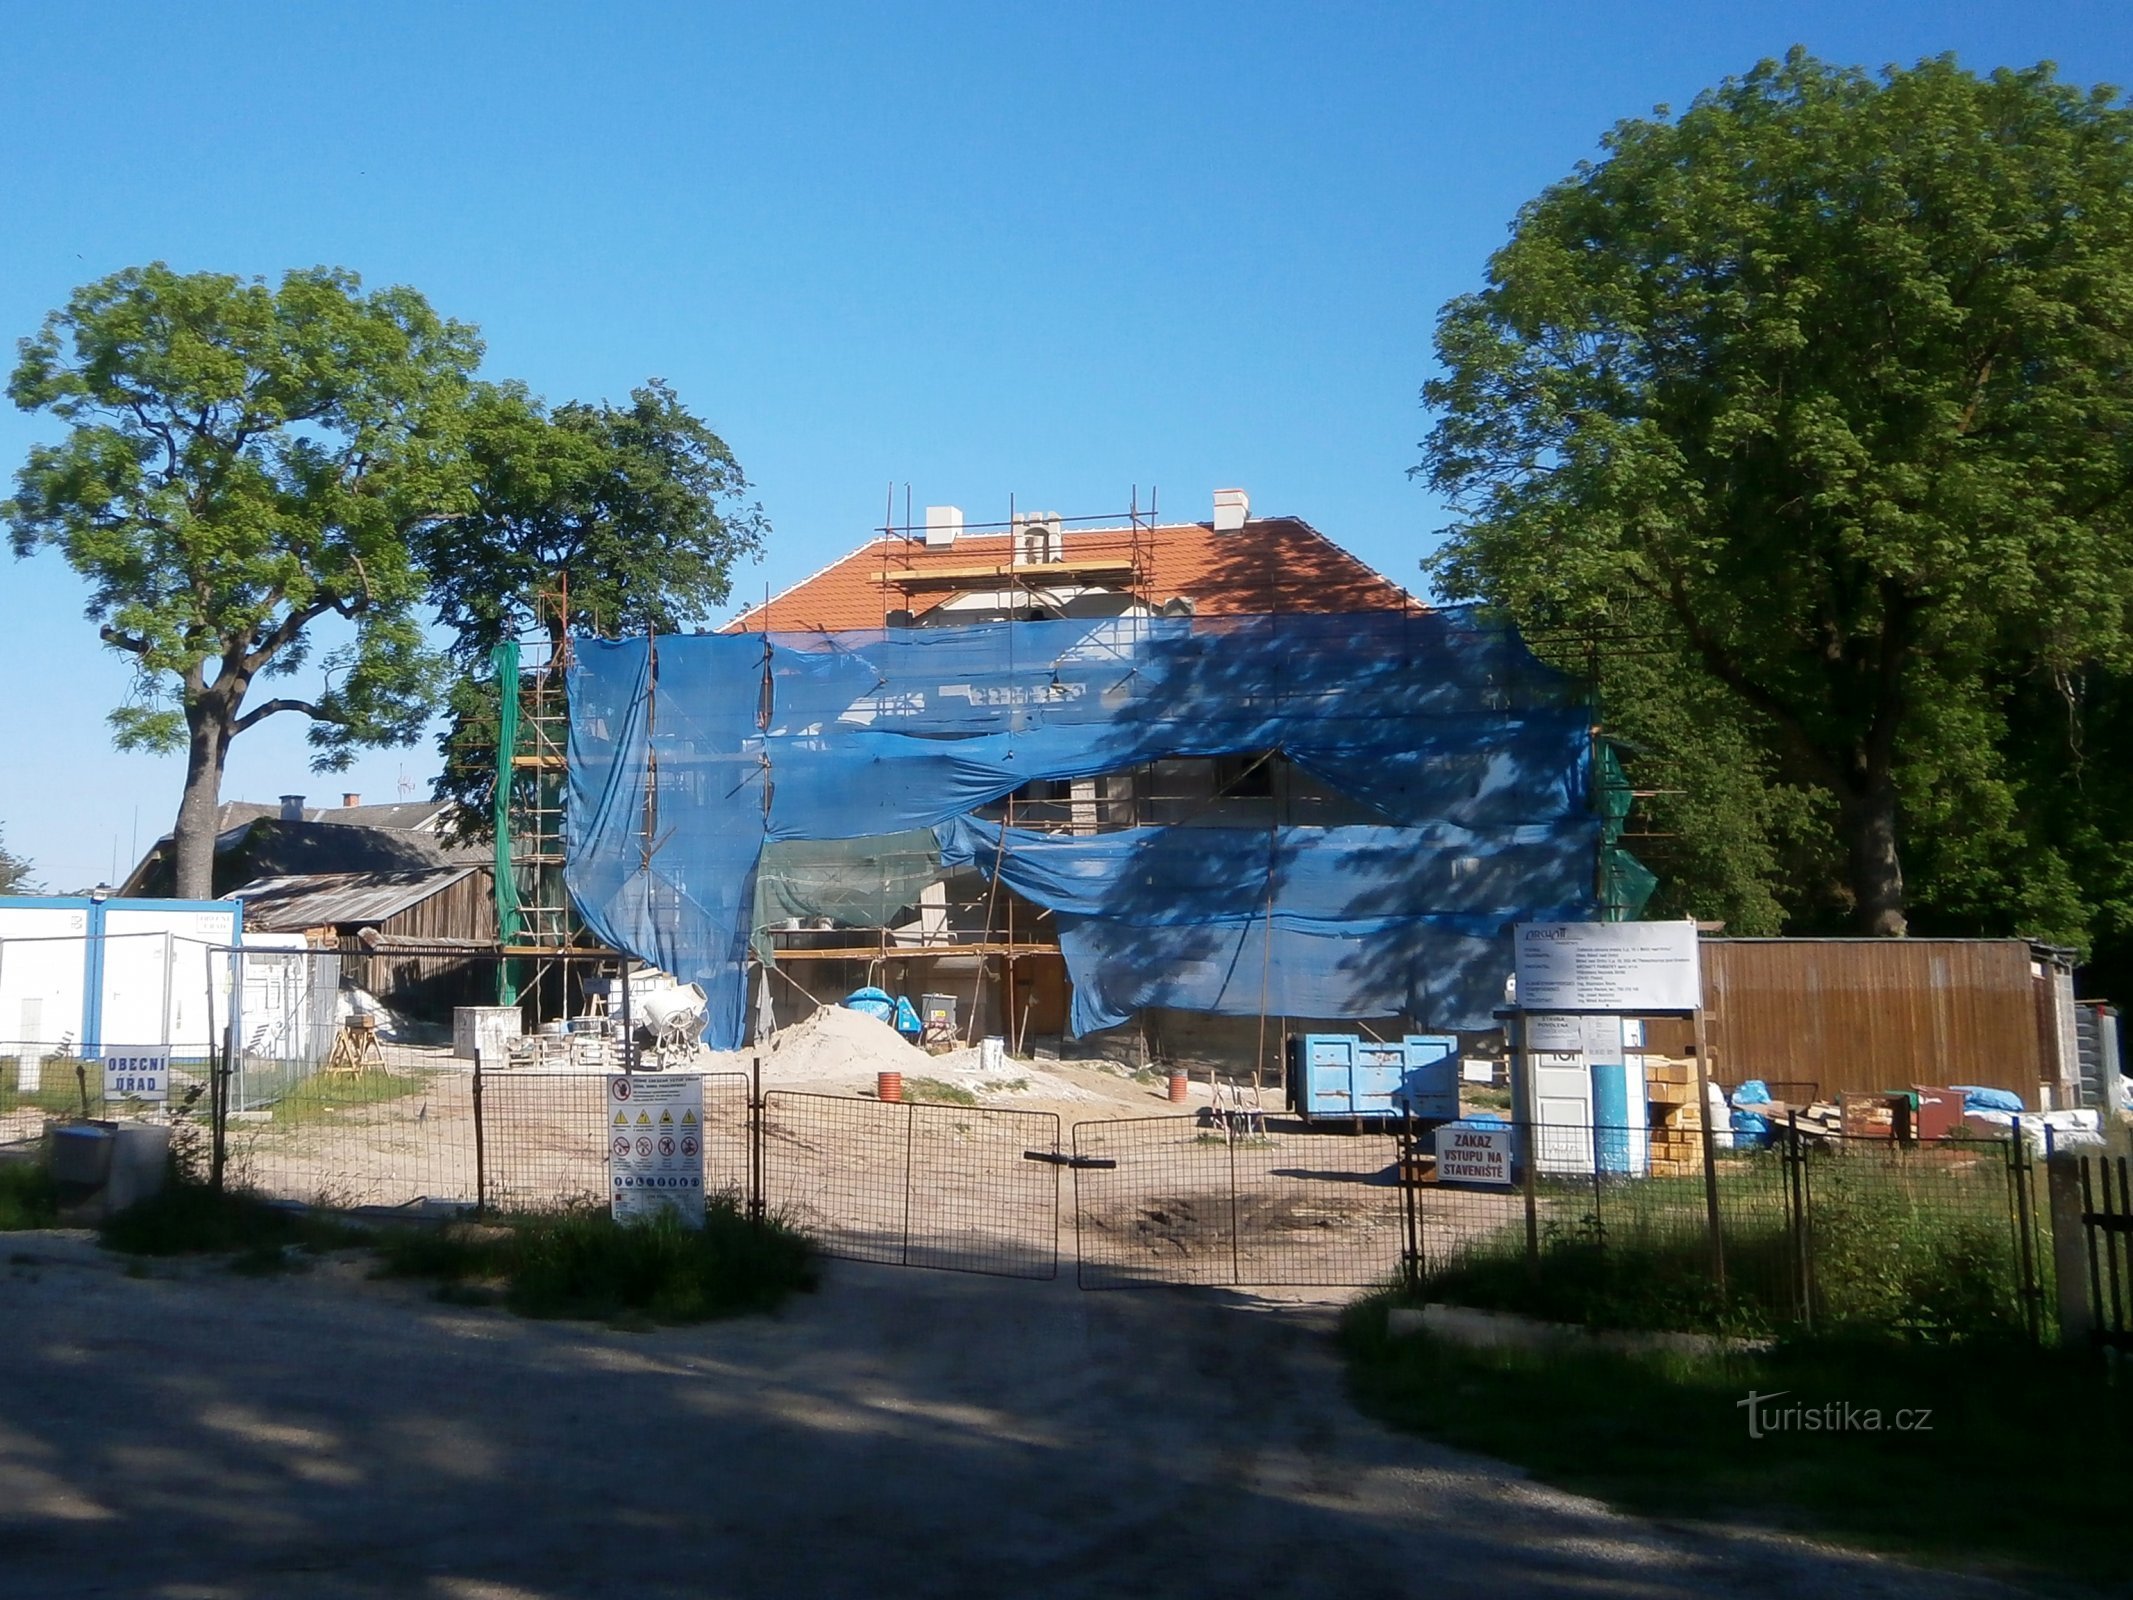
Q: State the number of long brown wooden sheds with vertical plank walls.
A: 1